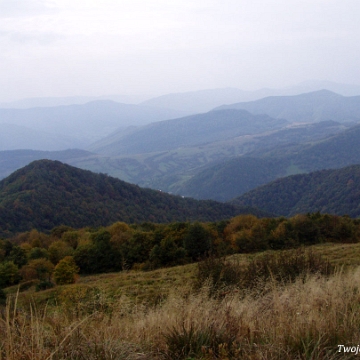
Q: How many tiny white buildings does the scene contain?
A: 2